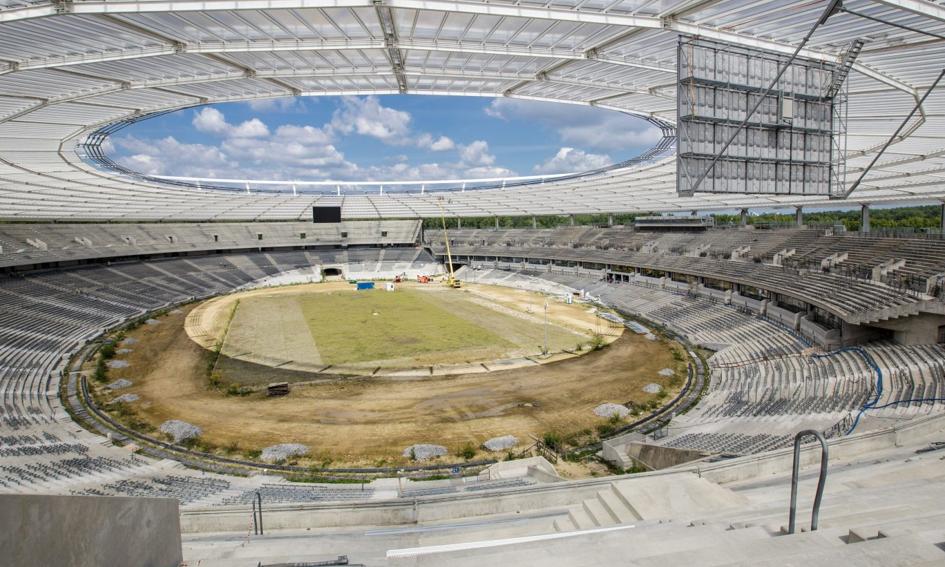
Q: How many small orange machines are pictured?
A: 2